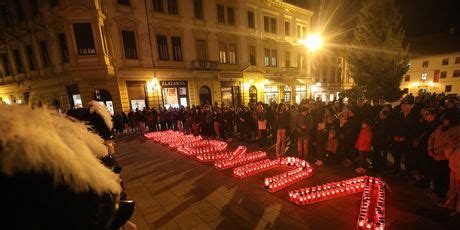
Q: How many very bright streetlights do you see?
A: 1